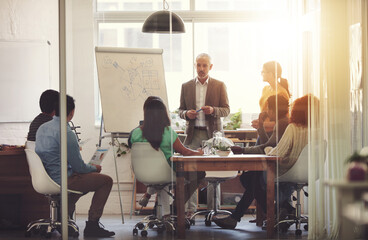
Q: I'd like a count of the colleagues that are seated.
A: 5